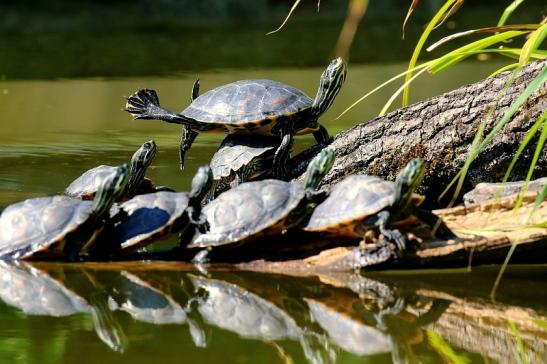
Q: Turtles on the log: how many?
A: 7